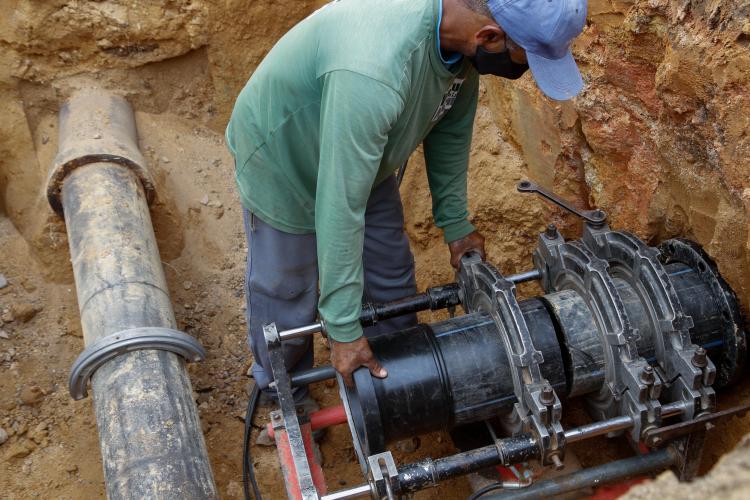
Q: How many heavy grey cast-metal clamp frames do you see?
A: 3